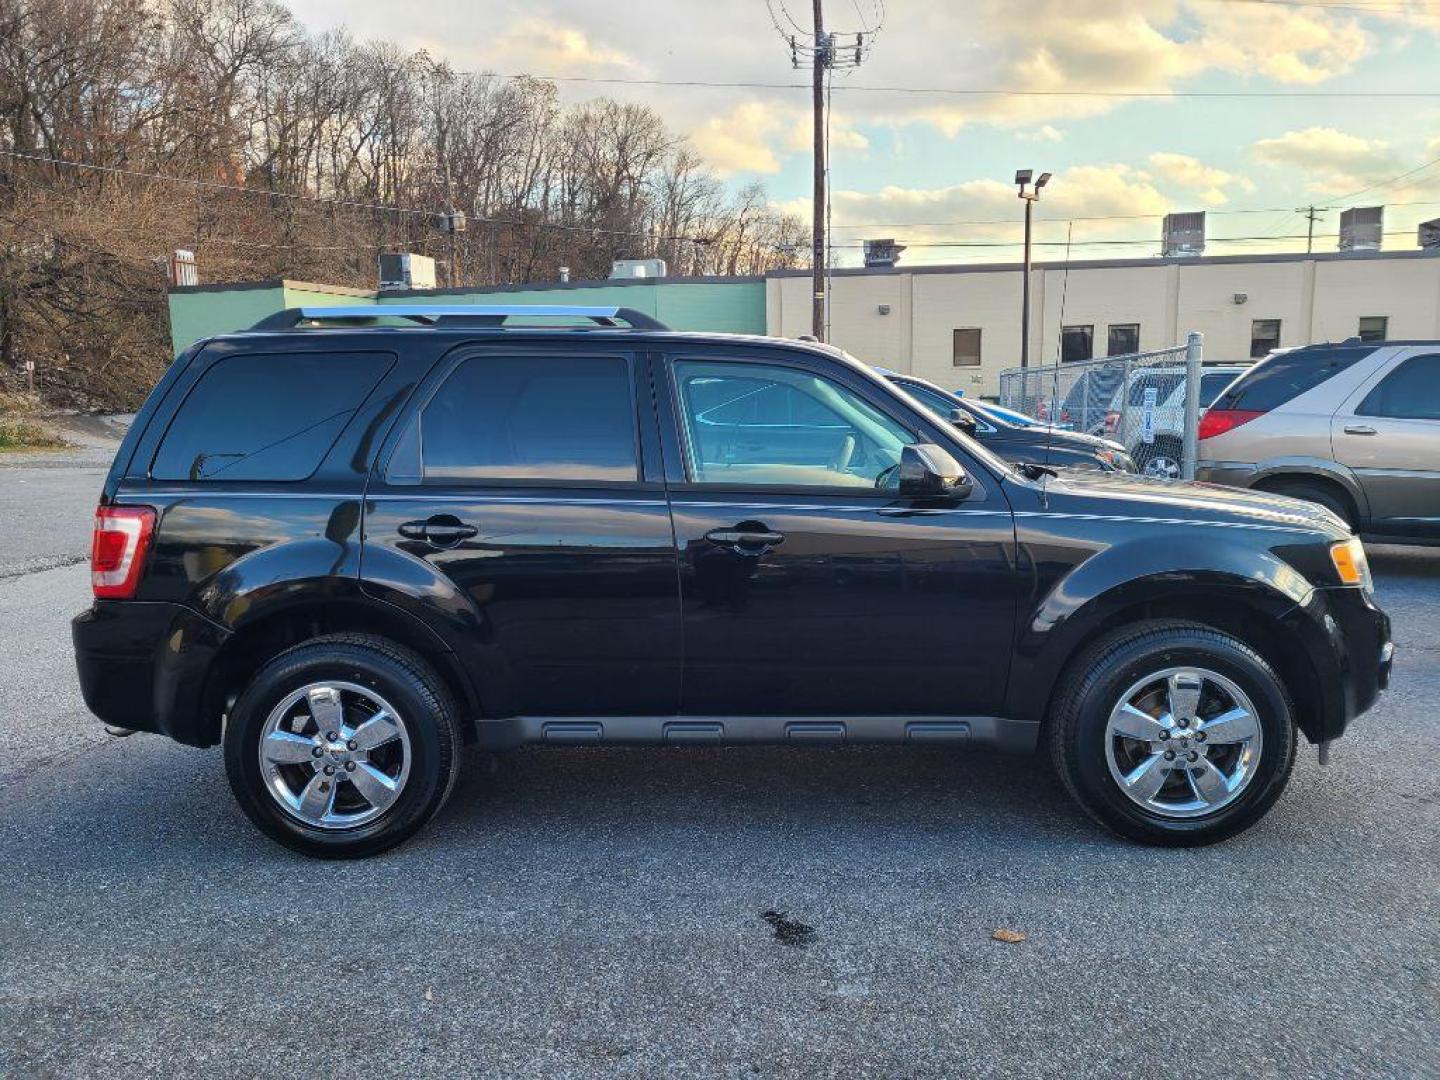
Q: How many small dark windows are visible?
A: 5